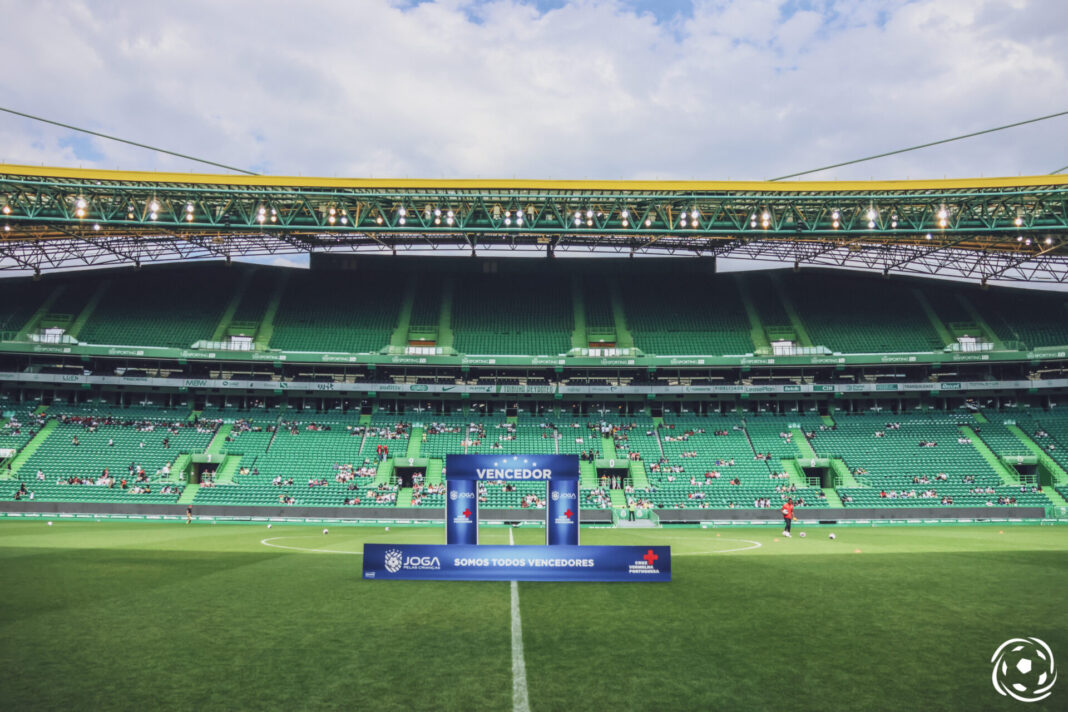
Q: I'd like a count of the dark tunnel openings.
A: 5